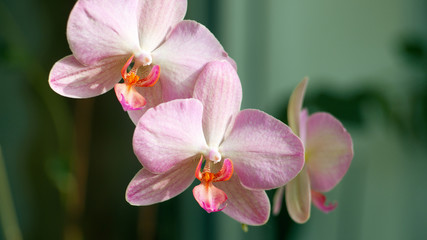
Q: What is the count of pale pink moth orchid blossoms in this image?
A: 3